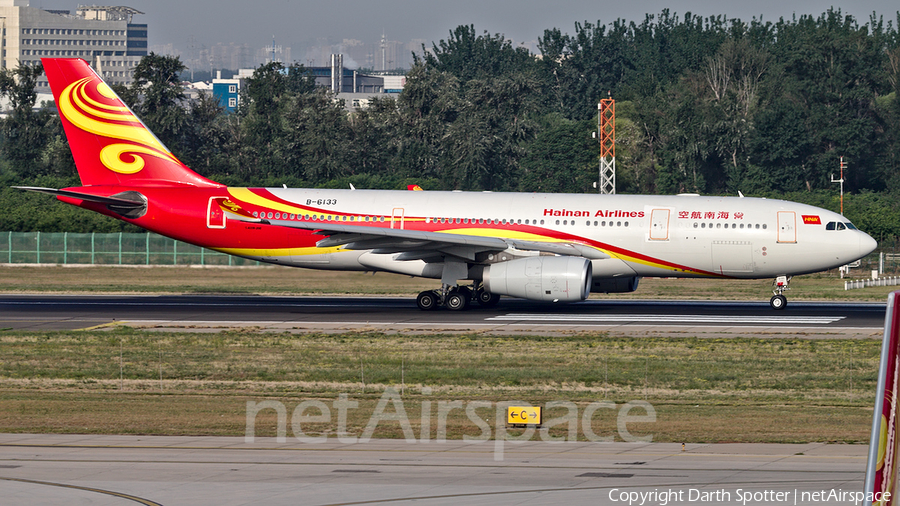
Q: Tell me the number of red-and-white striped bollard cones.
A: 0